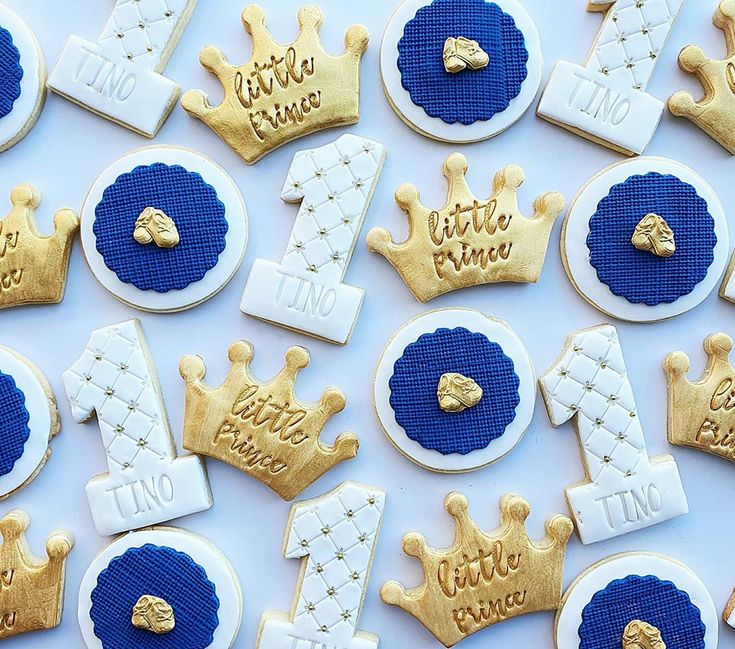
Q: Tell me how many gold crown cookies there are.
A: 8